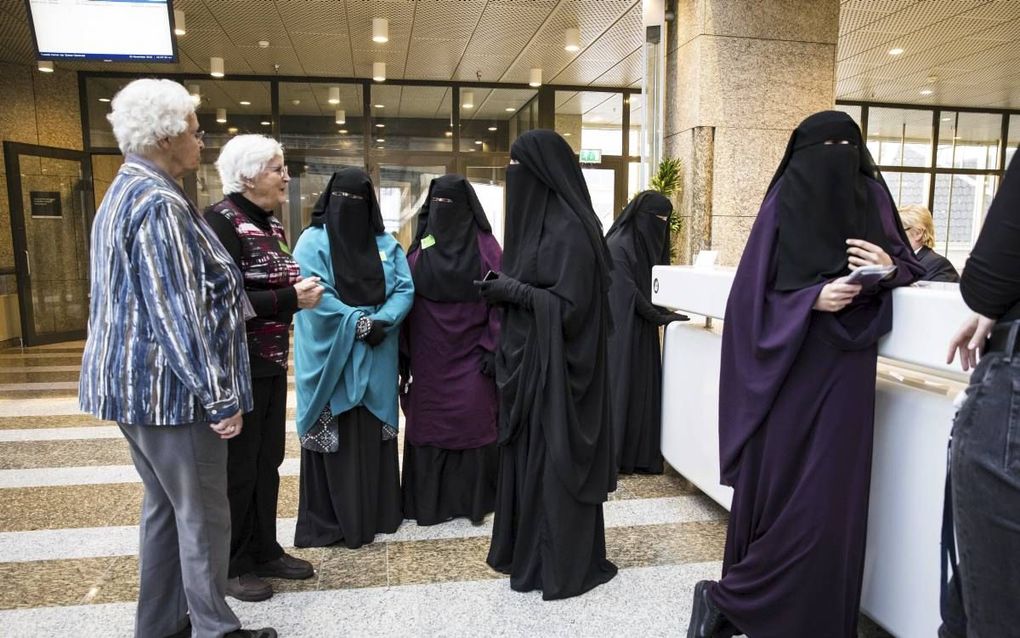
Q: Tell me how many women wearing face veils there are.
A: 5